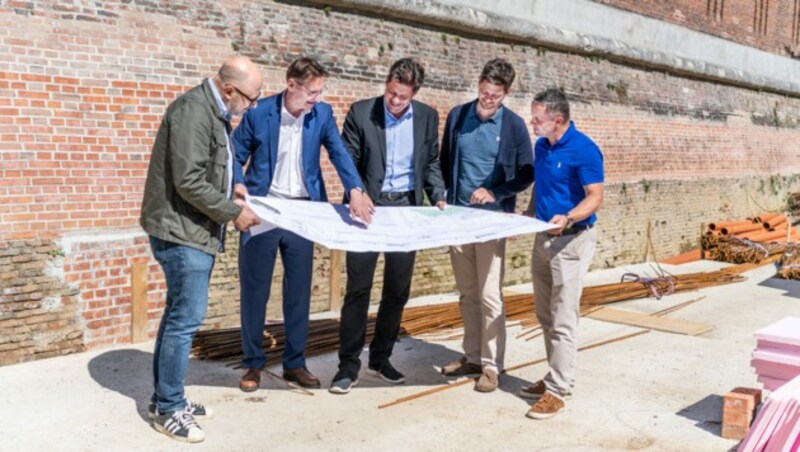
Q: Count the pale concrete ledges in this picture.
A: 1